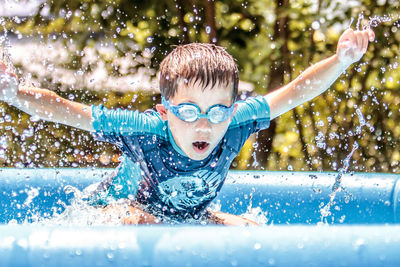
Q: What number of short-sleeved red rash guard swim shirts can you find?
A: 0